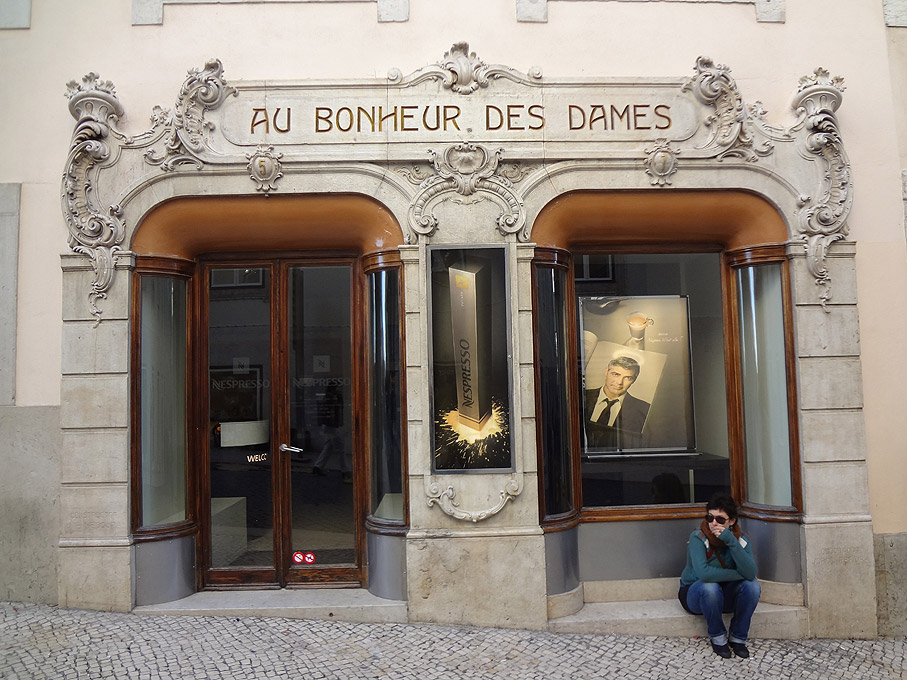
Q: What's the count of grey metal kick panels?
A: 5